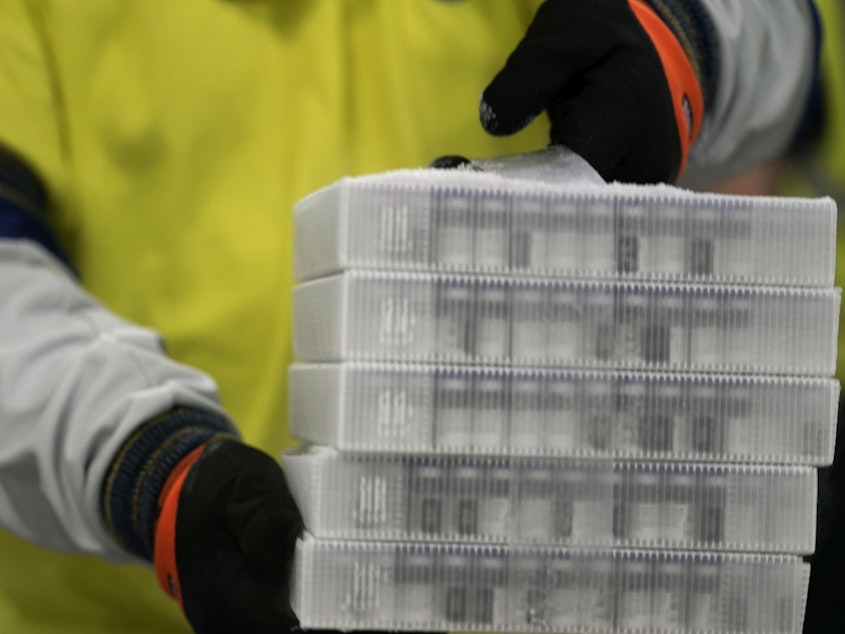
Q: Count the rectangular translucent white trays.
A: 5